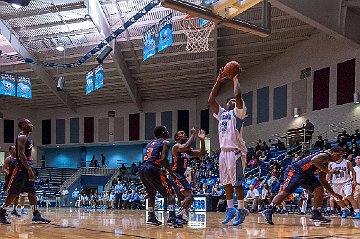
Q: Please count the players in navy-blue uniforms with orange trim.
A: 5